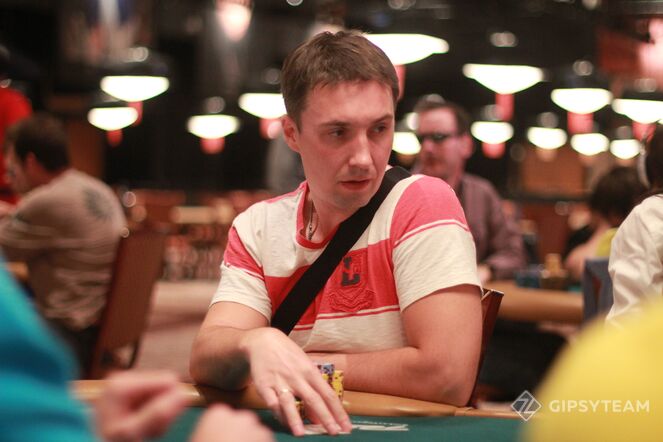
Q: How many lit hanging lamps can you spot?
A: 13